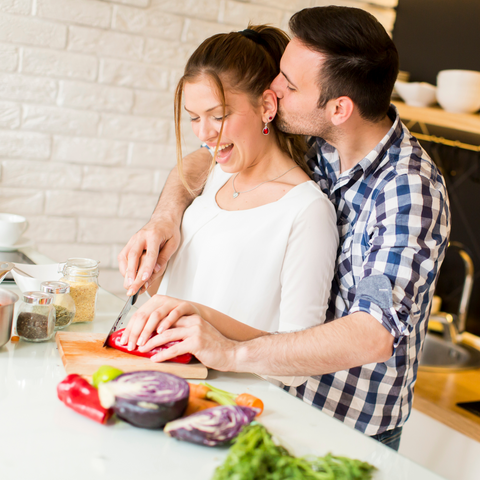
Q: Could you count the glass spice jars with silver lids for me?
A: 2